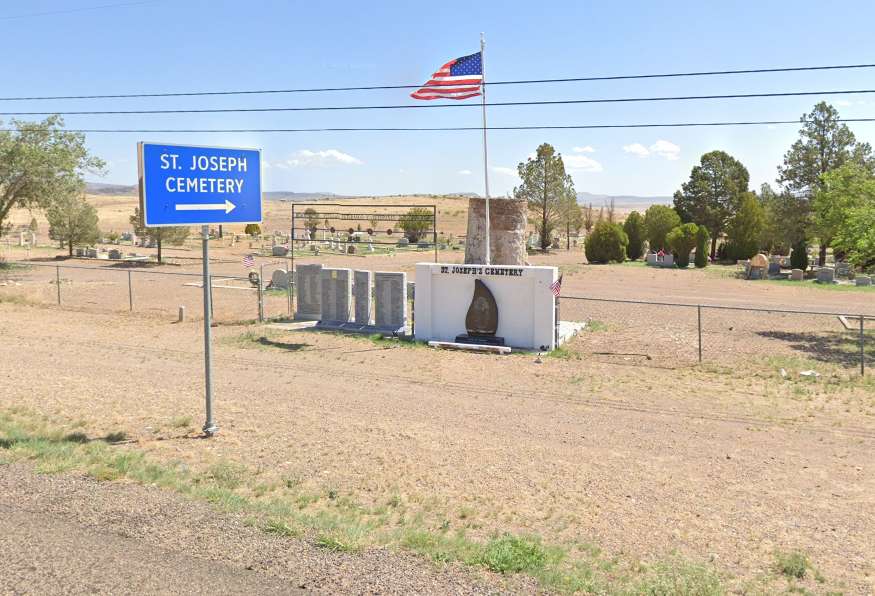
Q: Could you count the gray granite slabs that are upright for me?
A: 4